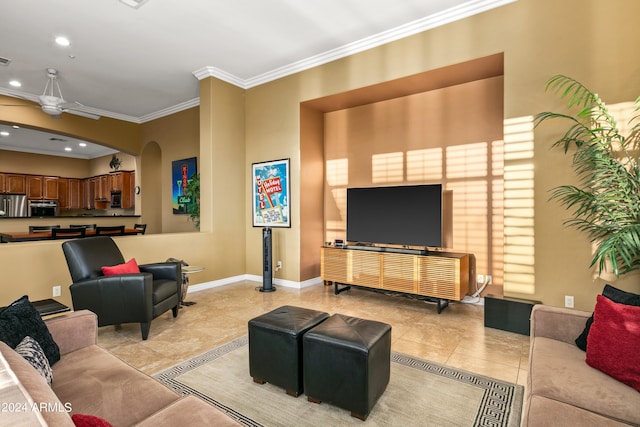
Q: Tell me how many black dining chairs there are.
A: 5